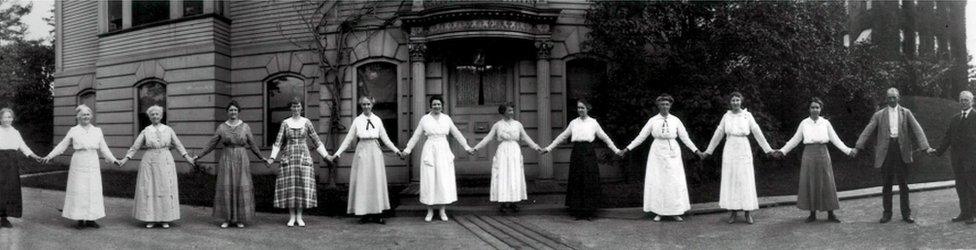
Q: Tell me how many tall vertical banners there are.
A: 0